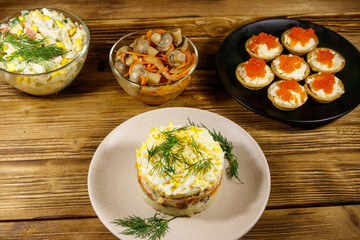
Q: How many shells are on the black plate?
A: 7